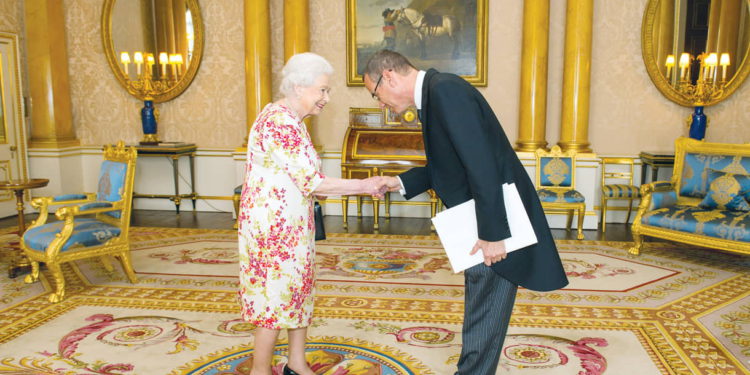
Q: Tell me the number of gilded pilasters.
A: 5